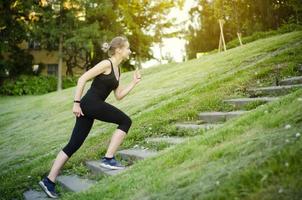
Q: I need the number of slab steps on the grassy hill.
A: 10